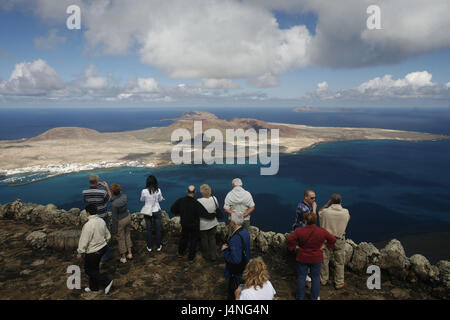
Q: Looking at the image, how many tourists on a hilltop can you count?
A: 12